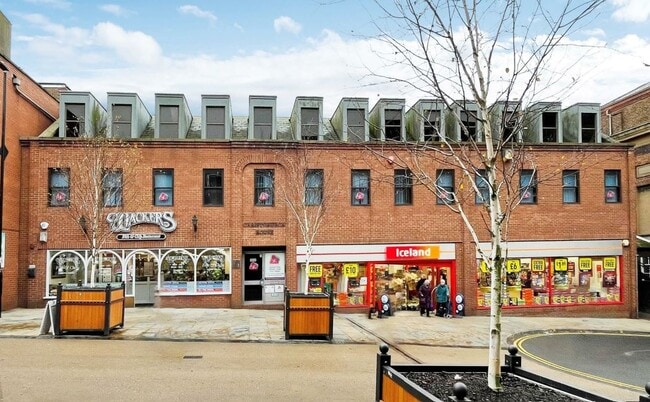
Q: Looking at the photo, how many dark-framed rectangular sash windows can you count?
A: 13